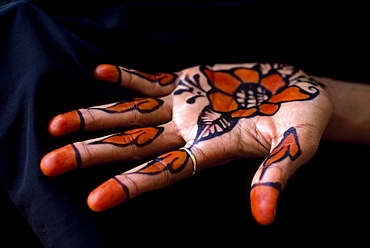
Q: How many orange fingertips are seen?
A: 5